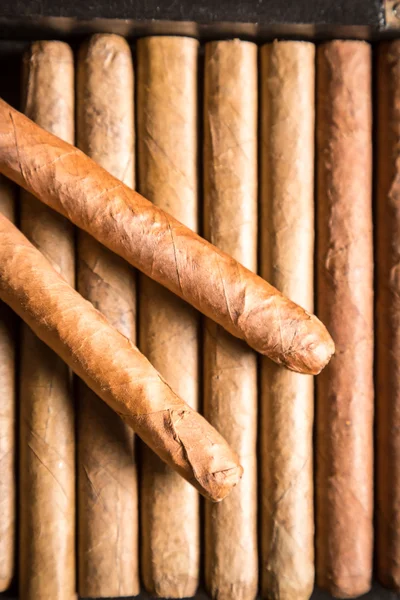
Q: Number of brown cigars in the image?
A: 10